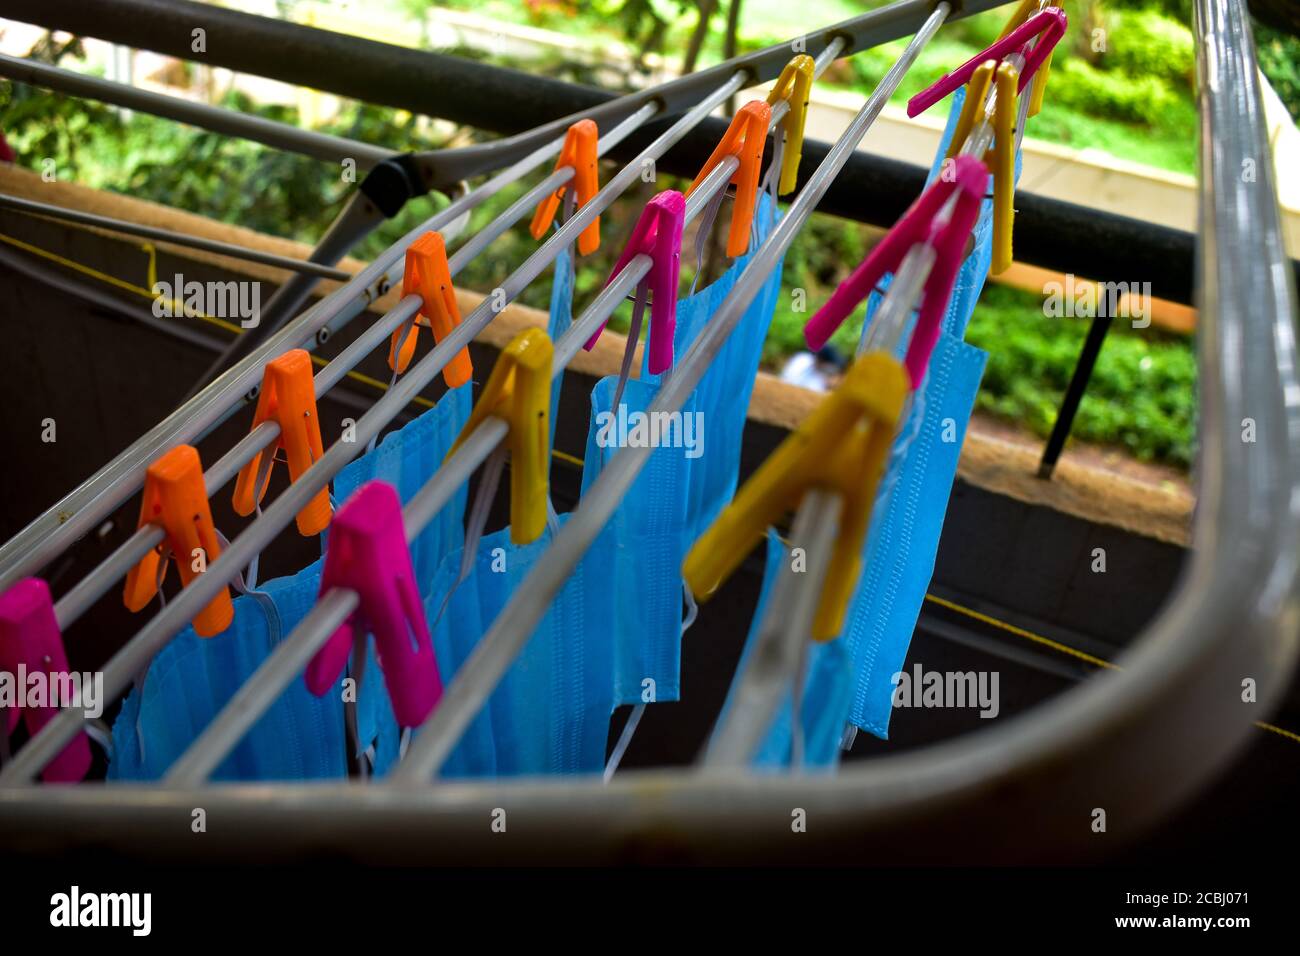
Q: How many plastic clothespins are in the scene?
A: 15